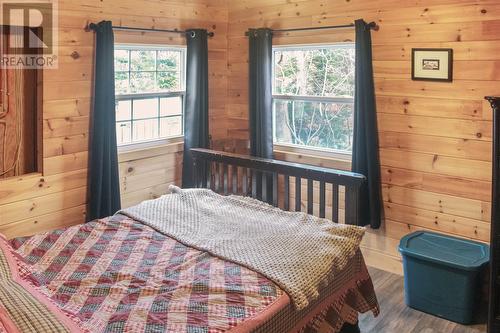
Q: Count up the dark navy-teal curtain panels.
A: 4